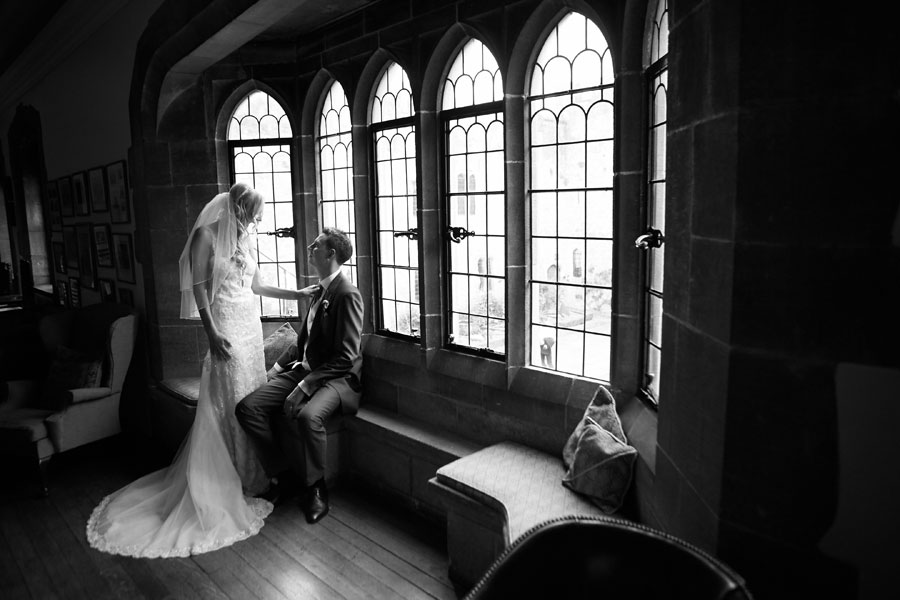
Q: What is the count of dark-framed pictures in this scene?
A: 14